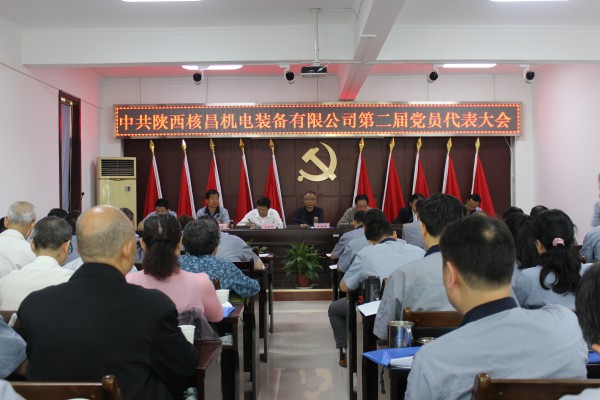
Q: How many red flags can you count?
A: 10